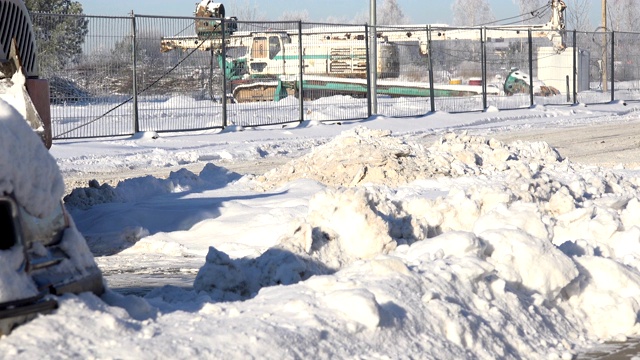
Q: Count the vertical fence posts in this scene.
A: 9